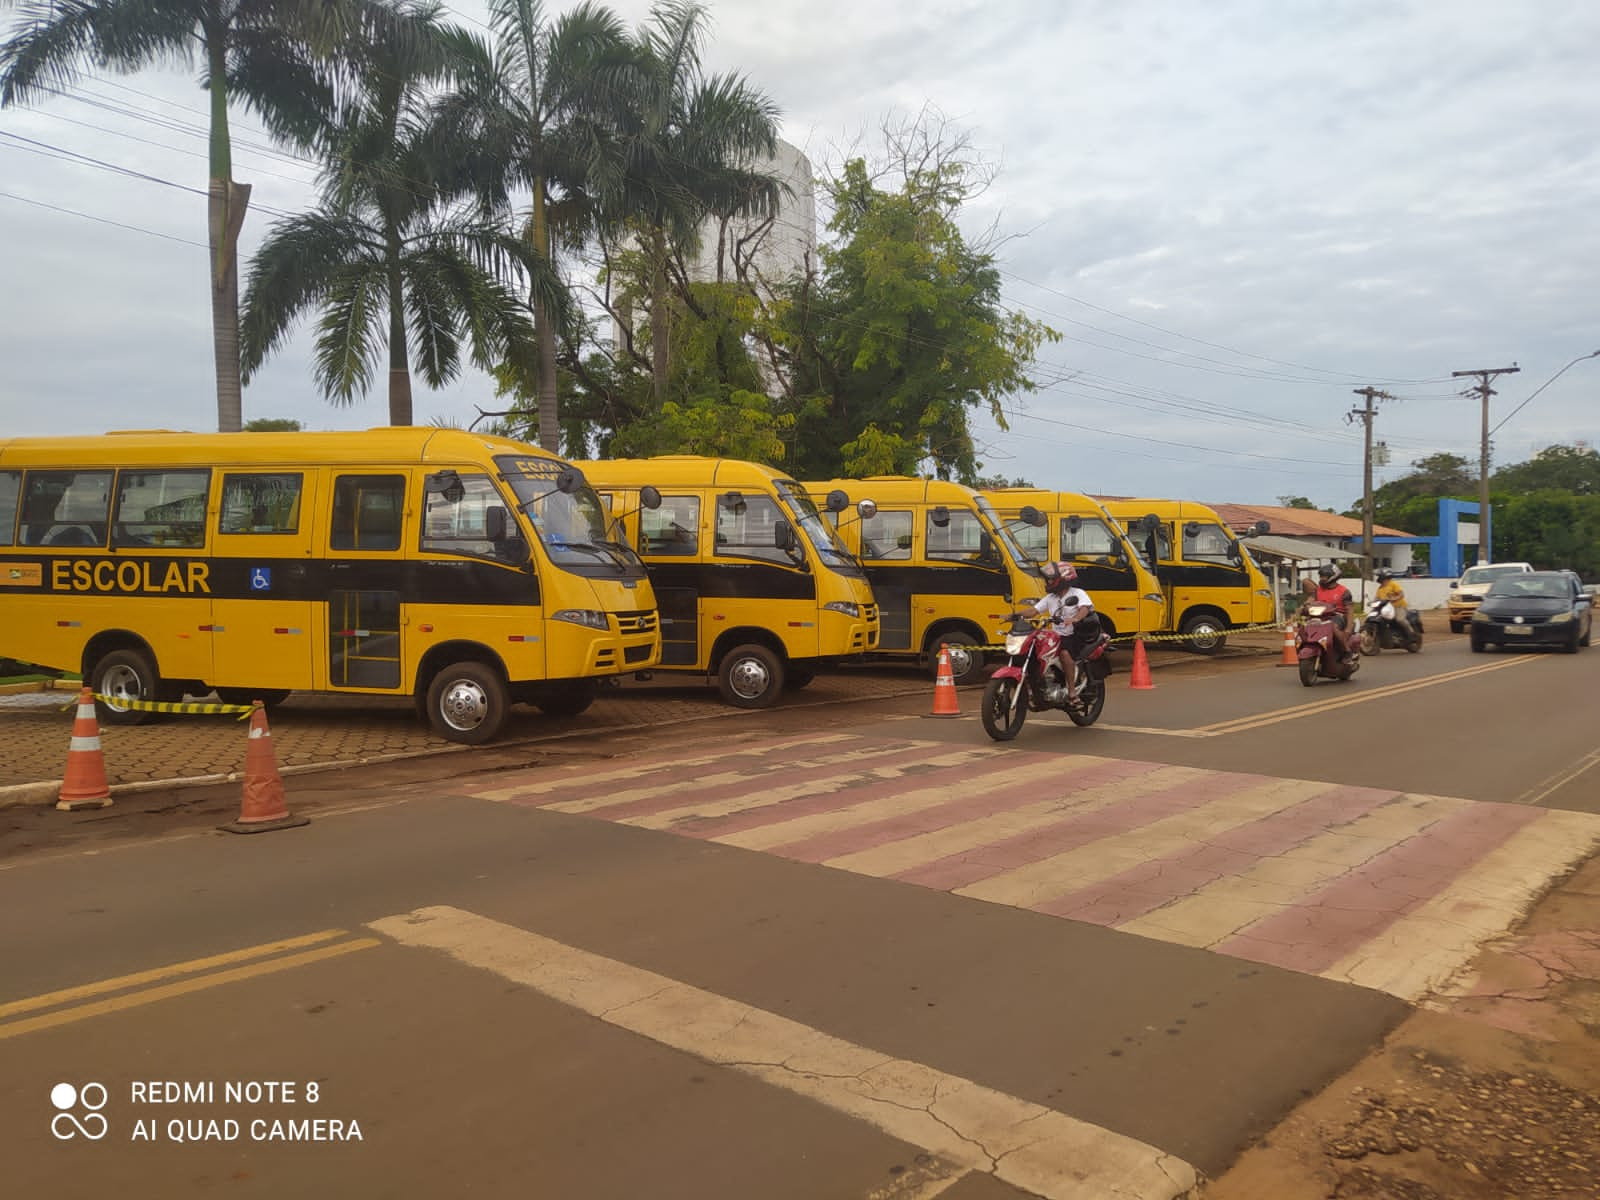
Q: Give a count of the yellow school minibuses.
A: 5